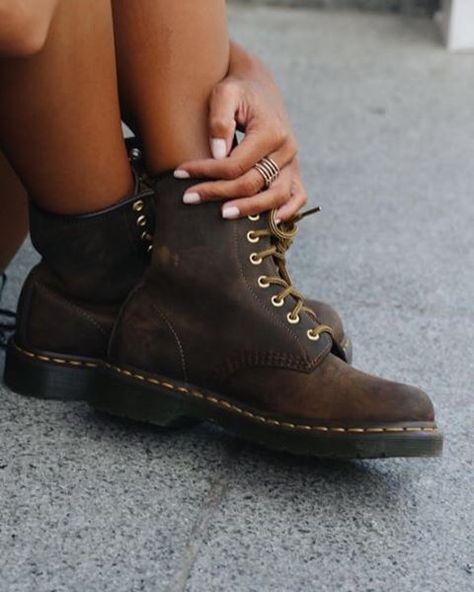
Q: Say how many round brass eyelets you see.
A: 11